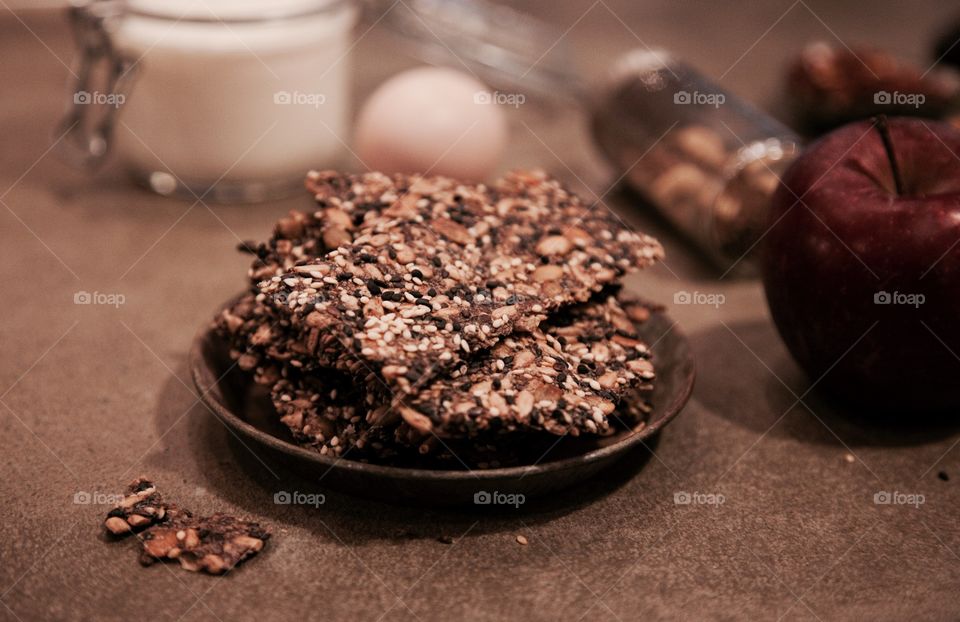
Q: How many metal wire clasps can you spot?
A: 1